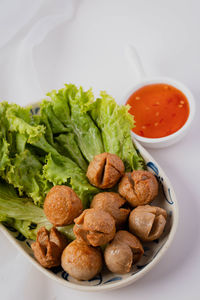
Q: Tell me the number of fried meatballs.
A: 9